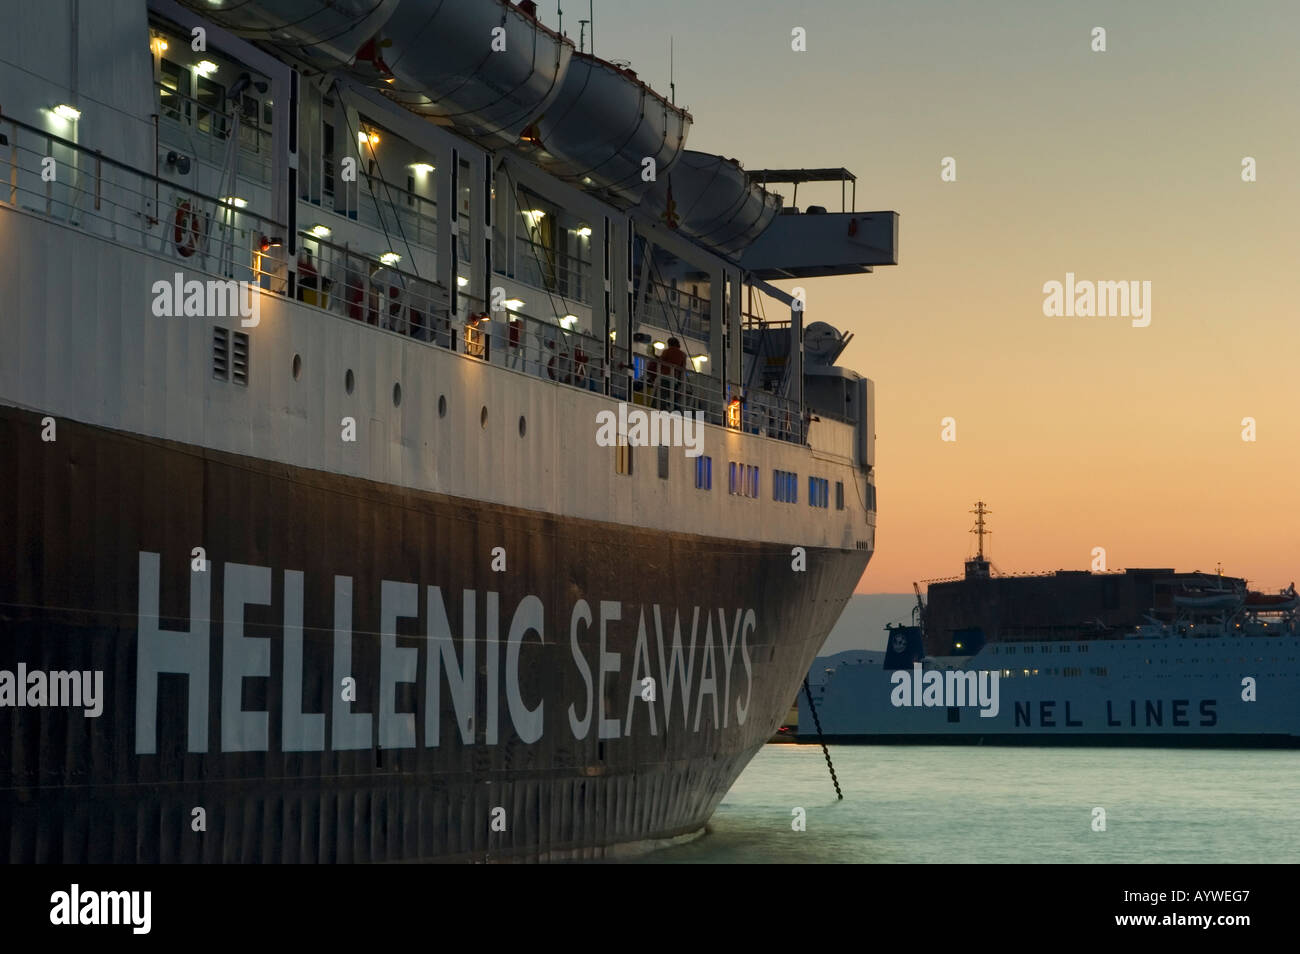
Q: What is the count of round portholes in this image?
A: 6